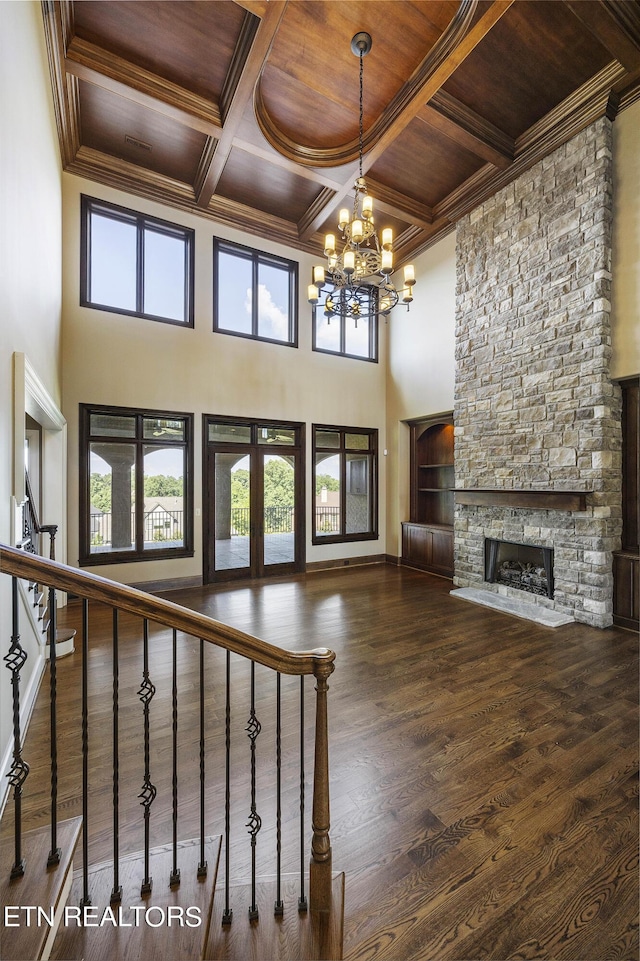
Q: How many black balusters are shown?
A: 11